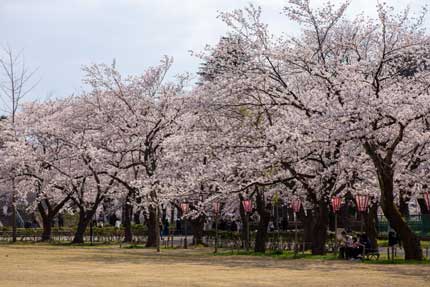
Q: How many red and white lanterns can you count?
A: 7